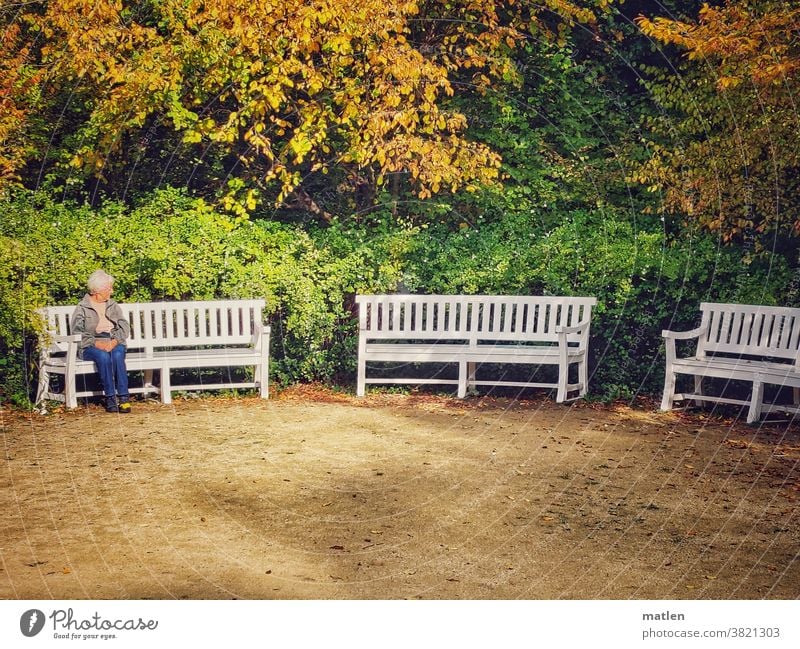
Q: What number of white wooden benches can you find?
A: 3